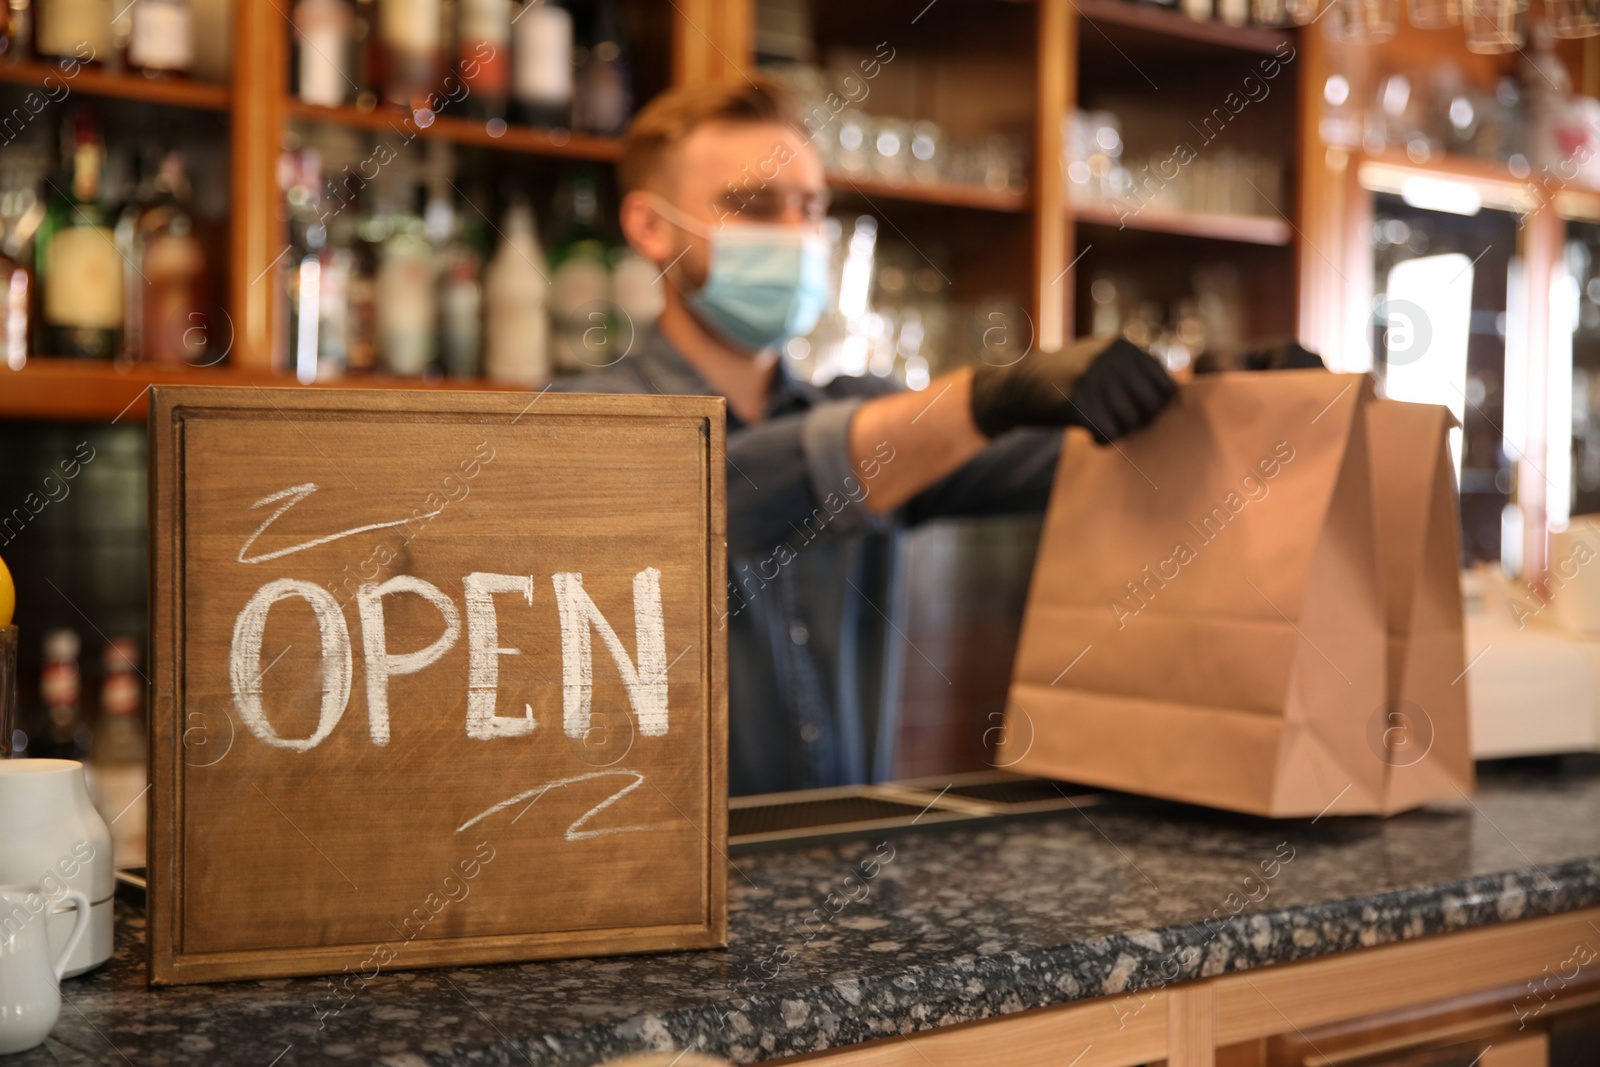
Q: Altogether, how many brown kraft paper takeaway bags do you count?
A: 2